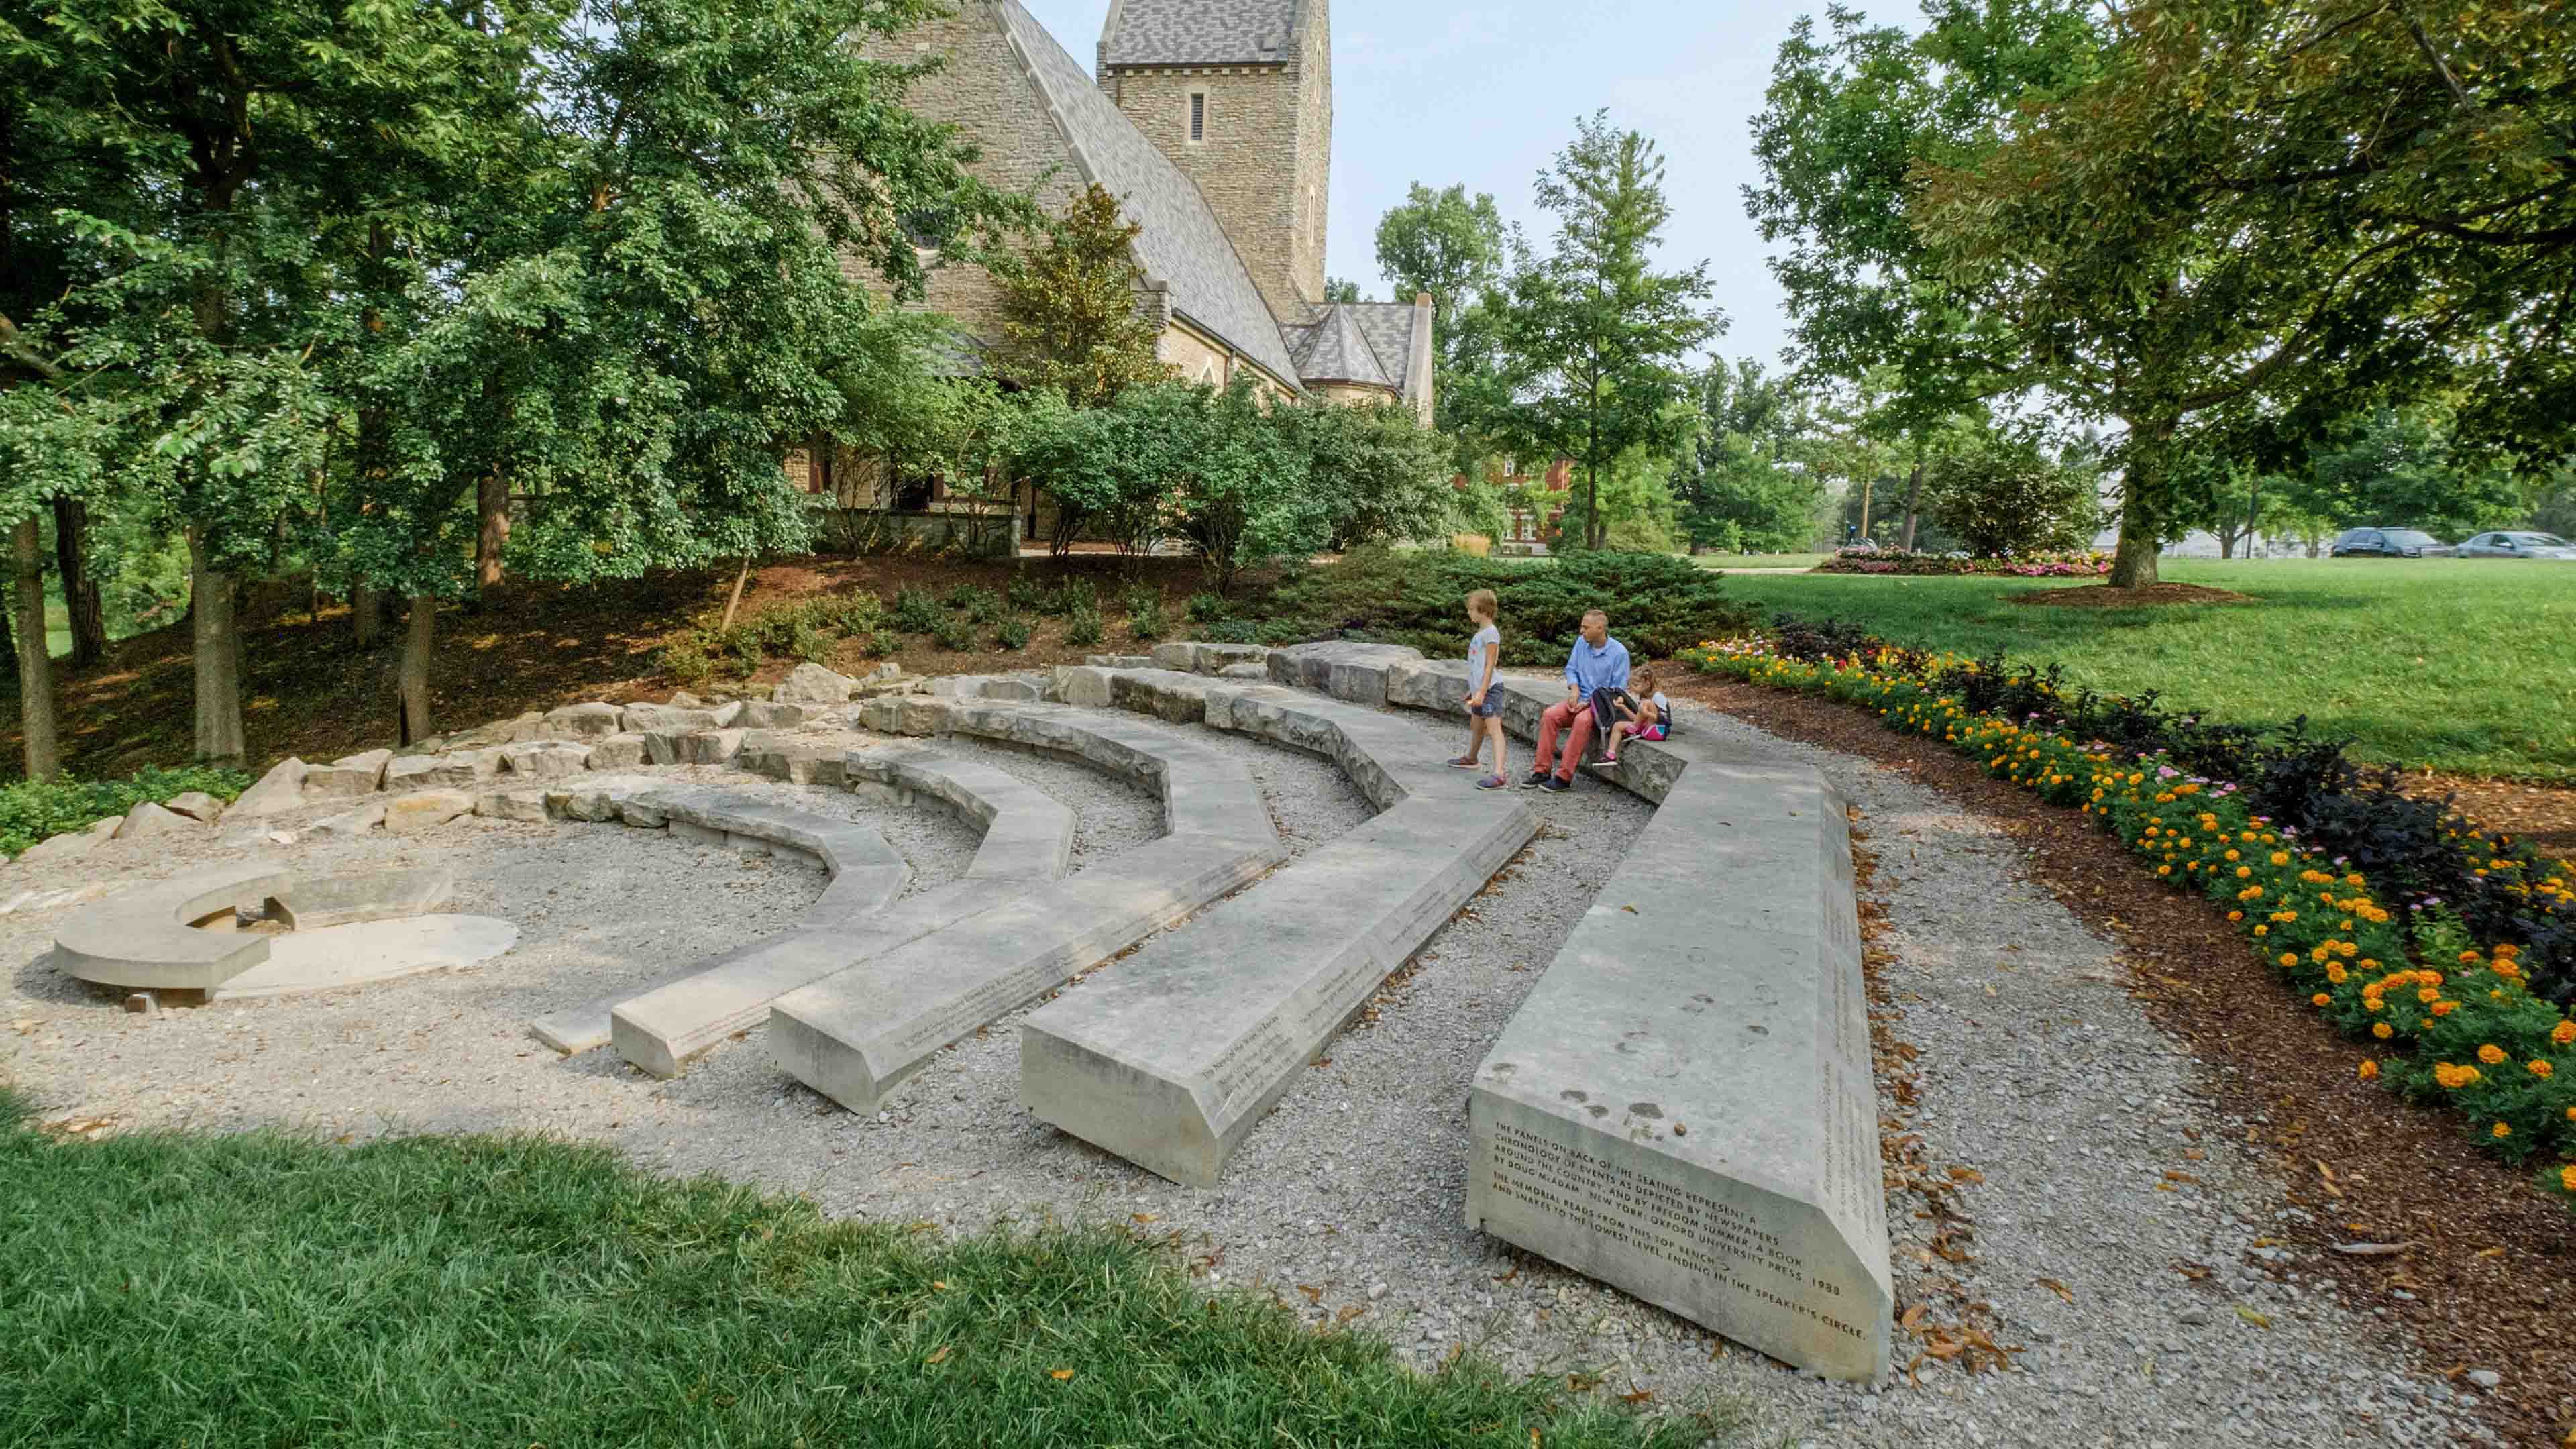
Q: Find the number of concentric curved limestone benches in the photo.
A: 5